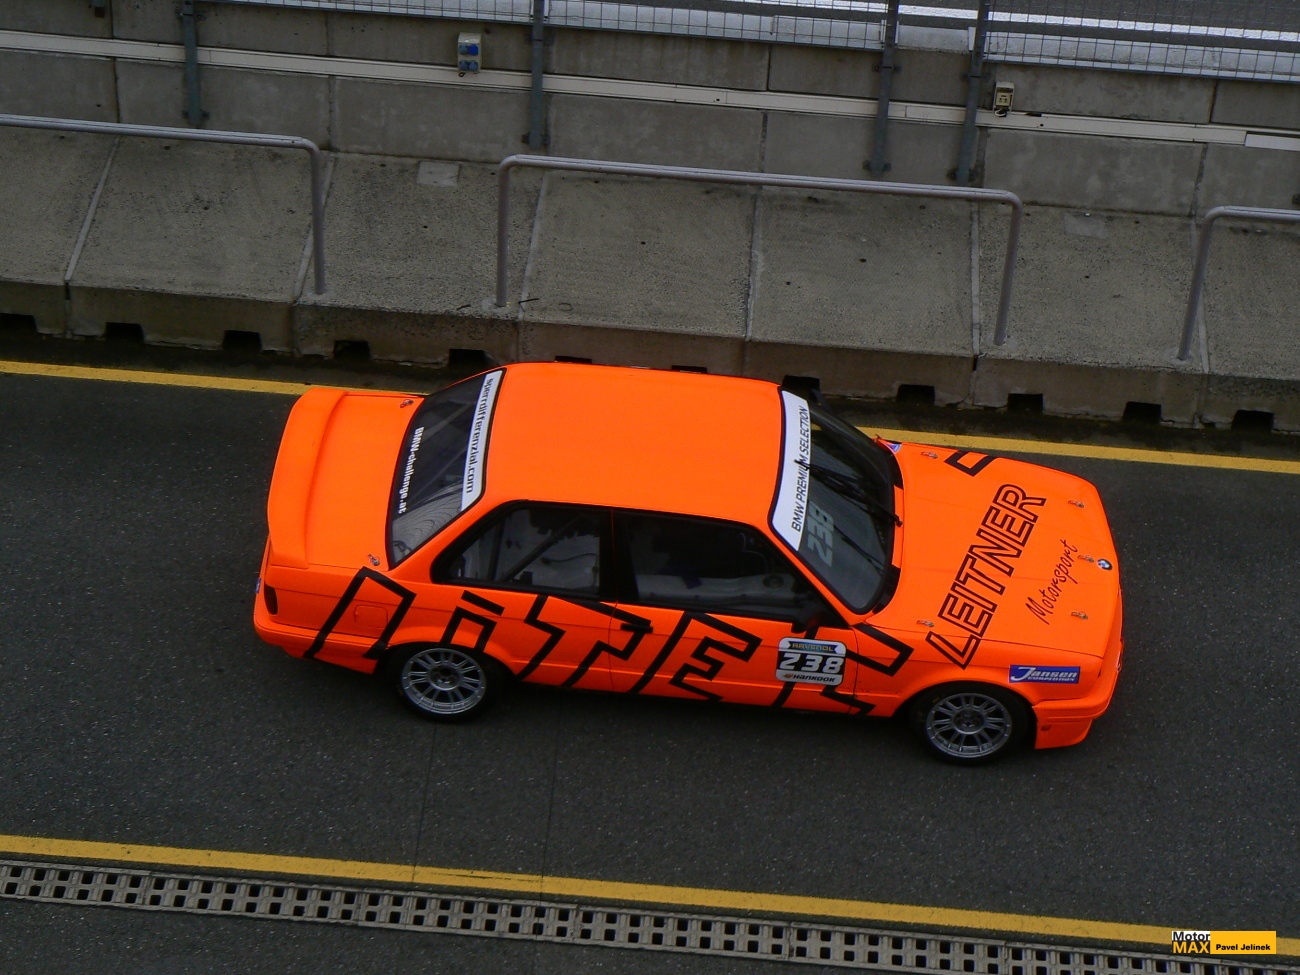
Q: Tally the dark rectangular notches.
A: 12